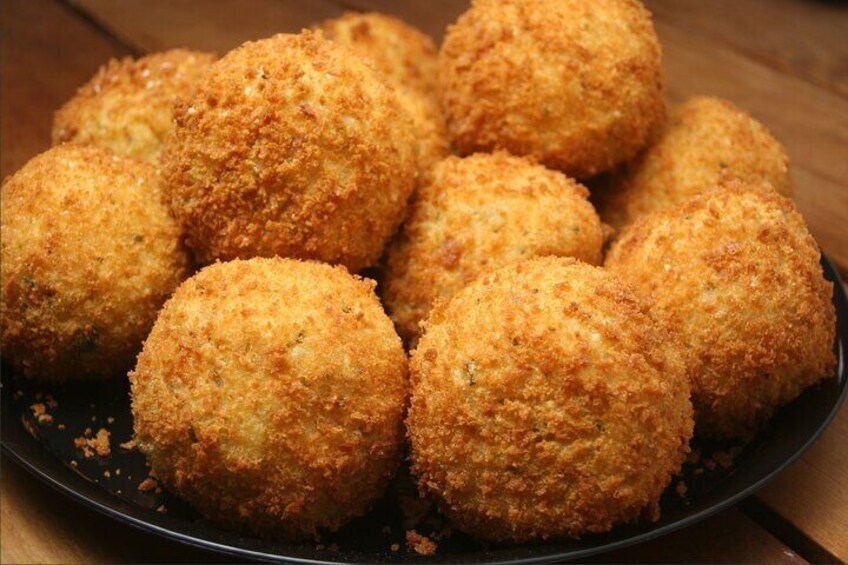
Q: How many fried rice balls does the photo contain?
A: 10